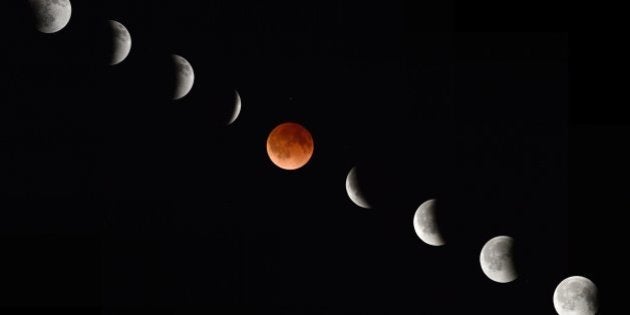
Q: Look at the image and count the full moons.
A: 1